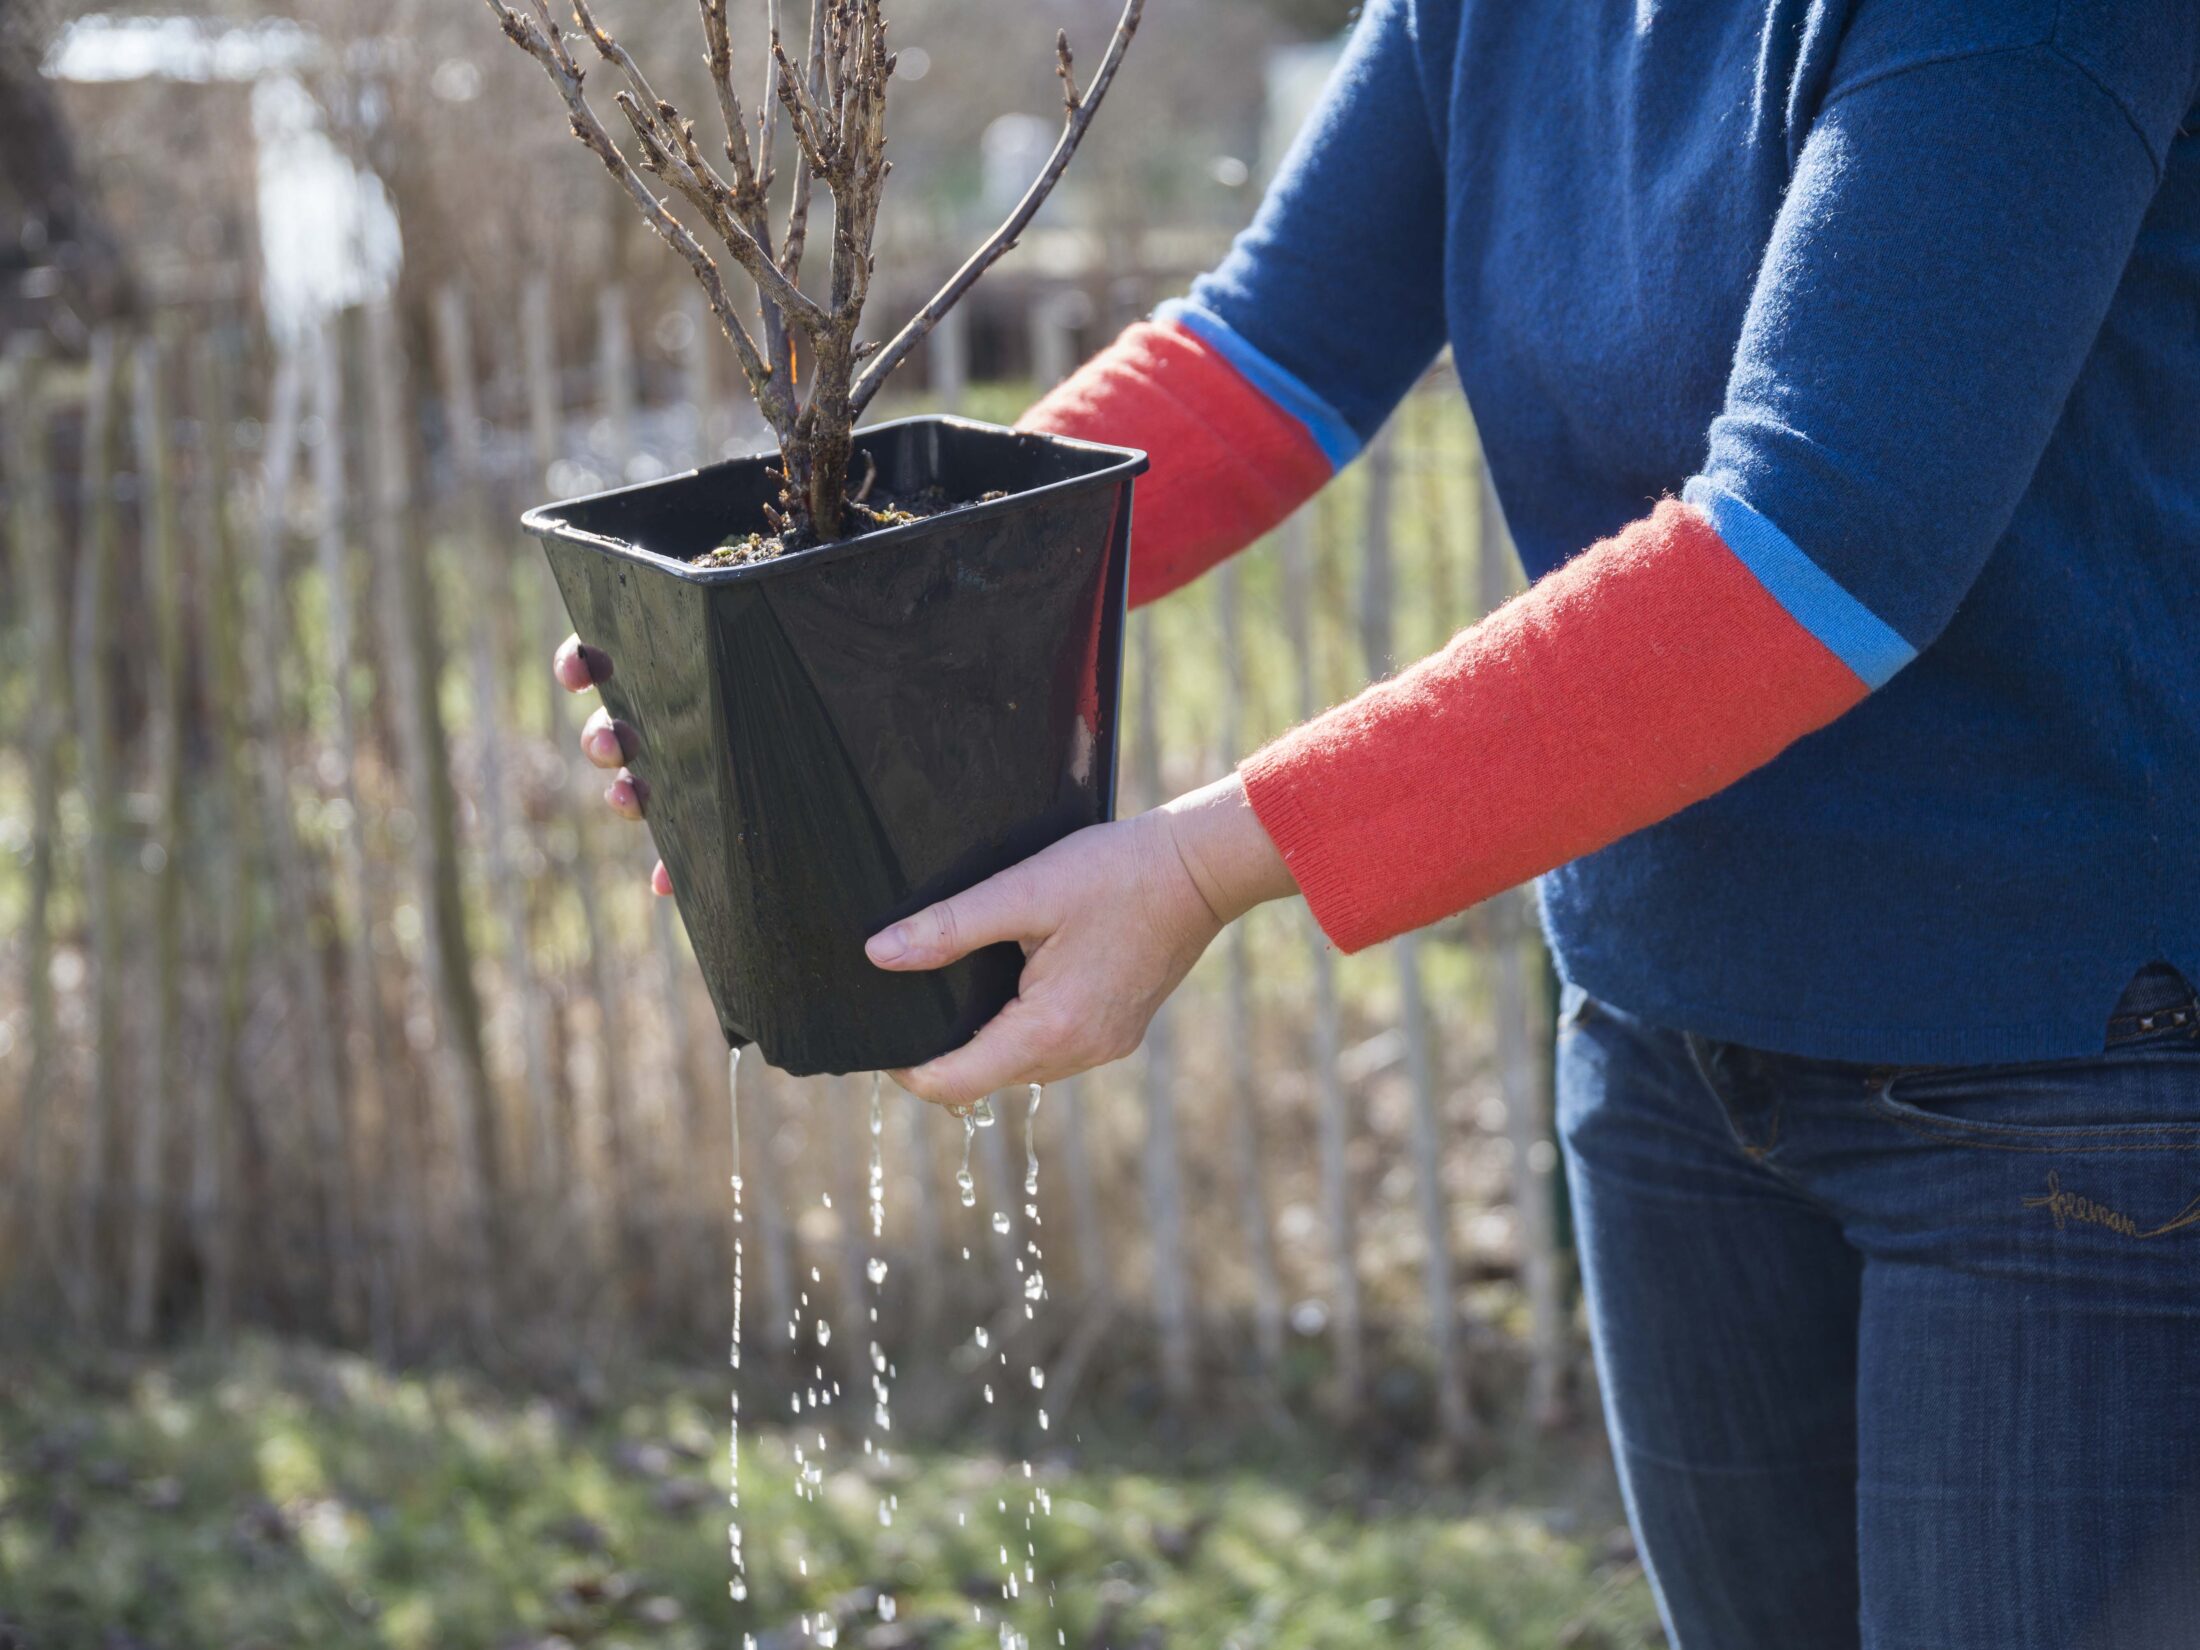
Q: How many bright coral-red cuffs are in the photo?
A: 2